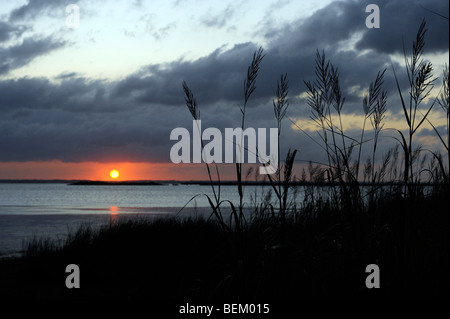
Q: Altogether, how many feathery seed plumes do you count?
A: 11